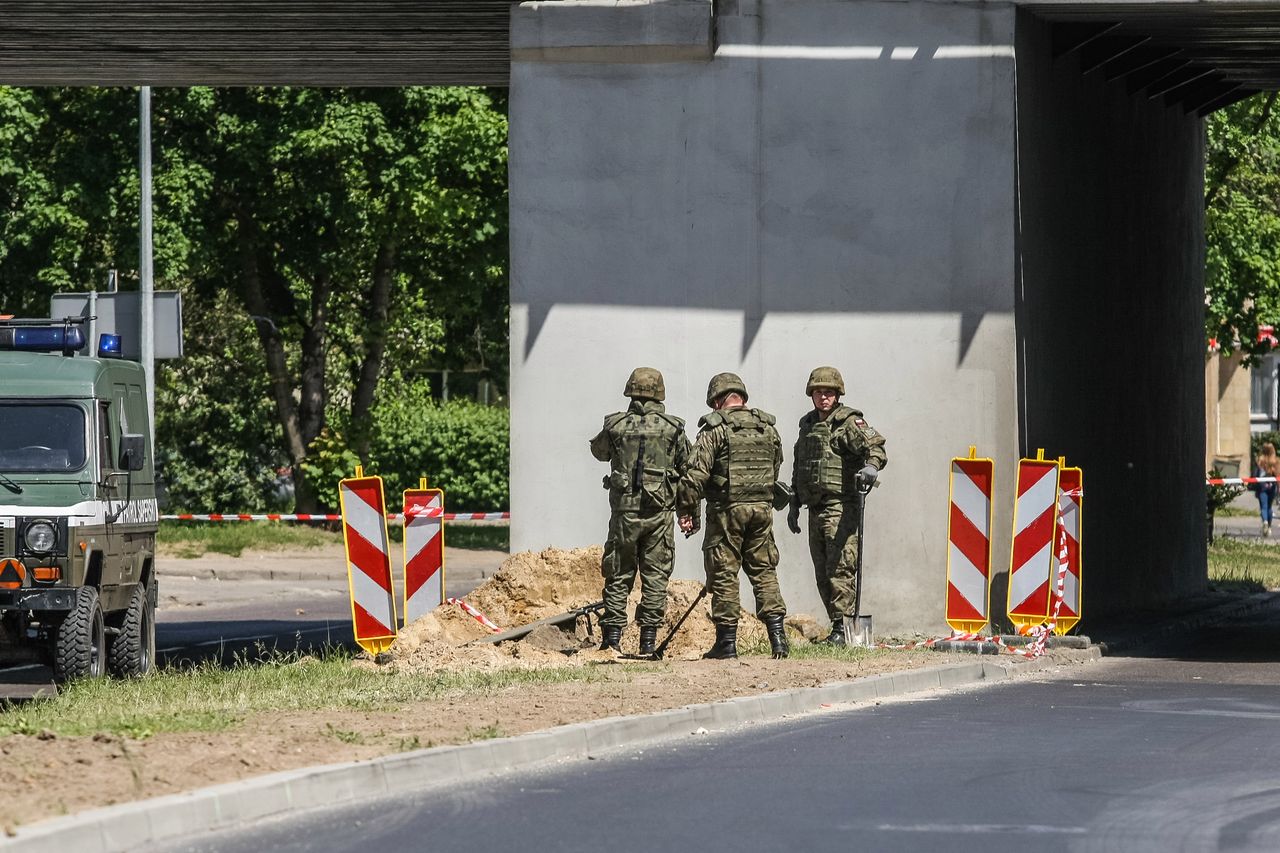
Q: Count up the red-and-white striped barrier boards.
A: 5